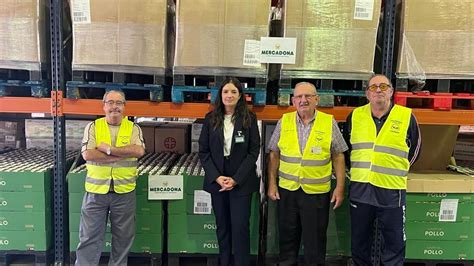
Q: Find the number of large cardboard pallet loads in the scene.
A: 5